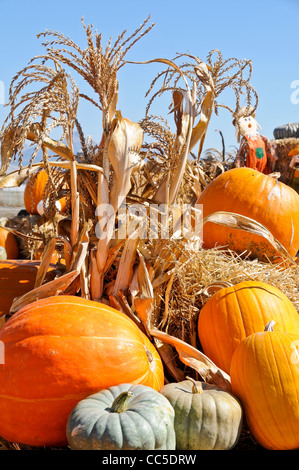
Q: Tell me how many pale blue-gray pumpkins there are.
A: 2